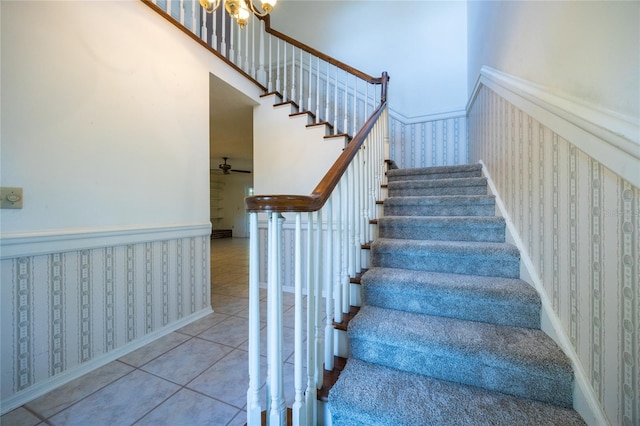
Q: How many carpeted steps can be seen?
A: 8